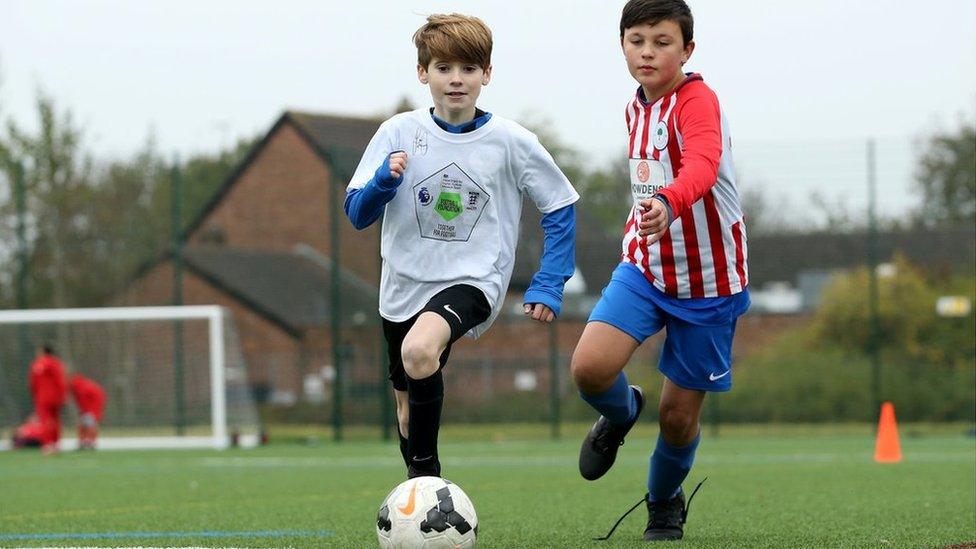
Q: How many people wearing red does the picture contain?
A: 3